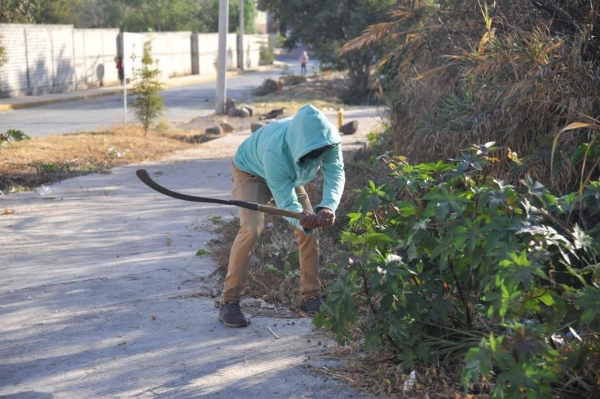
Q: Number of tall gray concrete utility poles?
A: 2